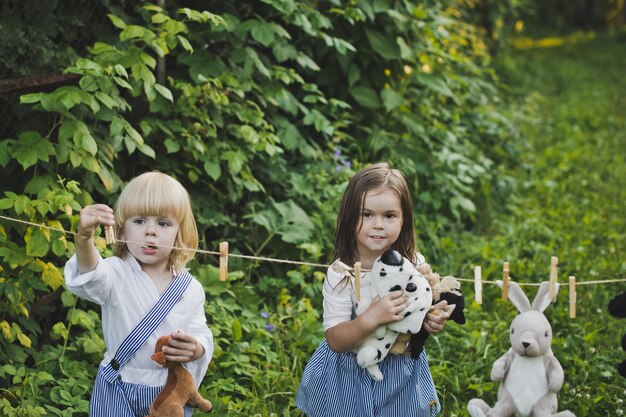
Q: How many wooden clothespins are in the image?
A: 7